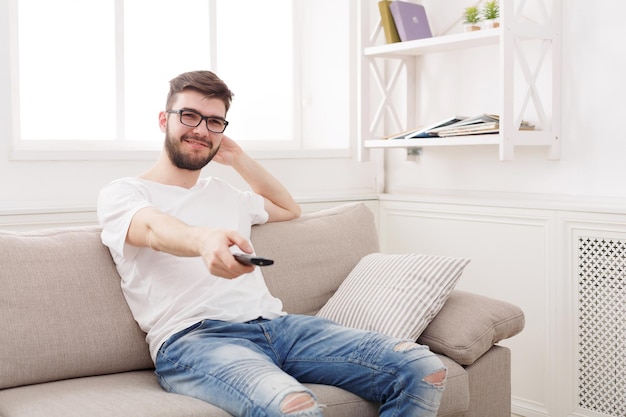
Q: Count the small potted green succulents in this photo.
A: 2